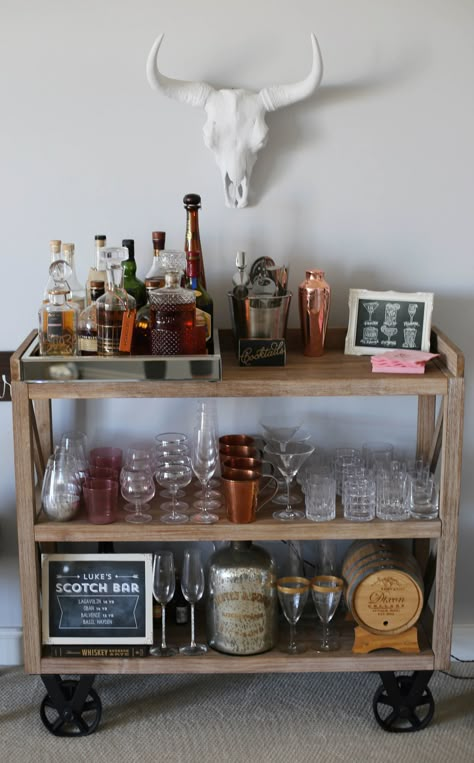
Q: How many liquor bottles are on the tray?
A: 12